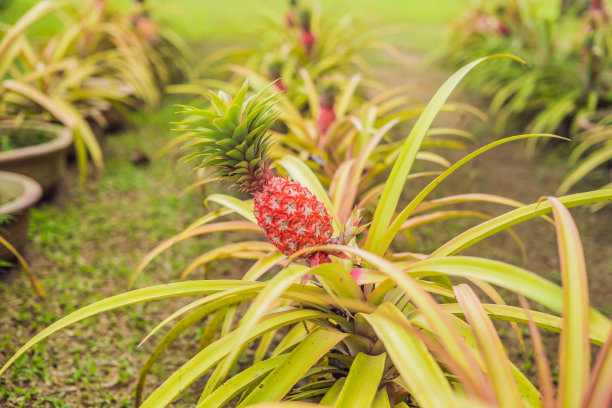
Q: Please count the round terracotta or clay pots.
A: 2